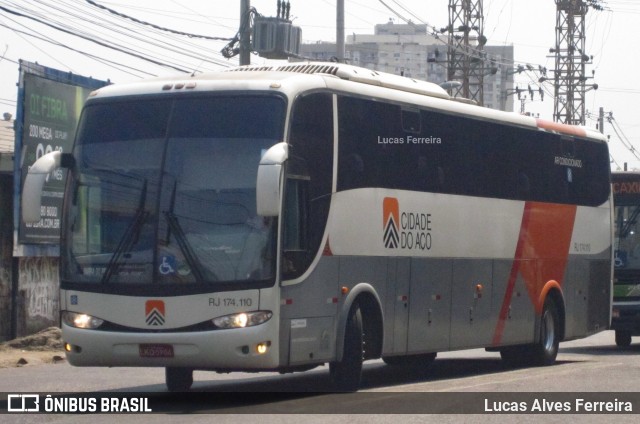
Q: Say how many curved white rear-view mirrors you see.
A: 2